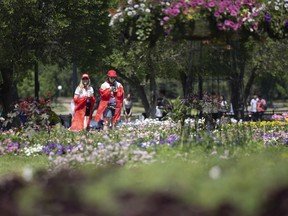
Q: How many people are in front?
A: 2